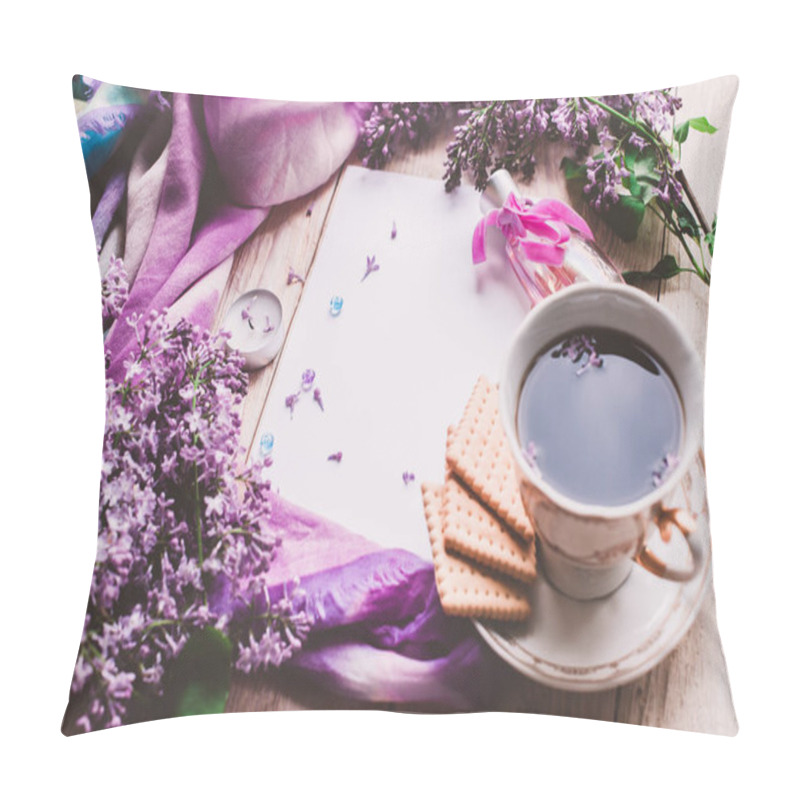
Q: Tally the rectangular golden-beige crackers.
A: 3